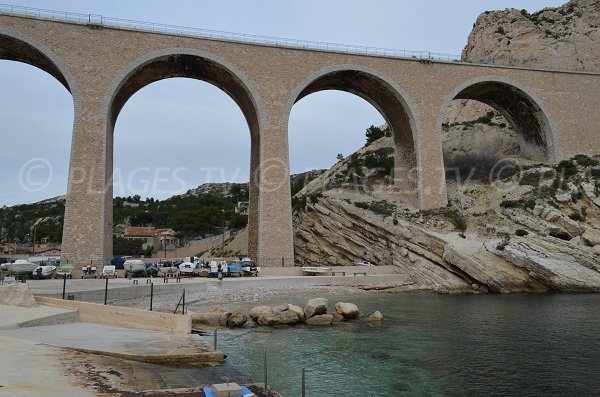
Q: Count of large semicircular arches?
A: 4